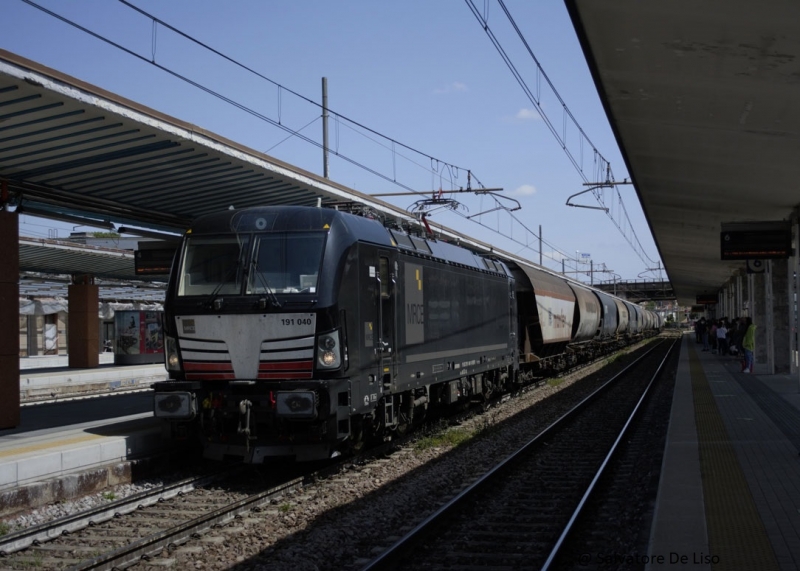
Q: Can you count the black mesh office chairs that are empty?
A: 0